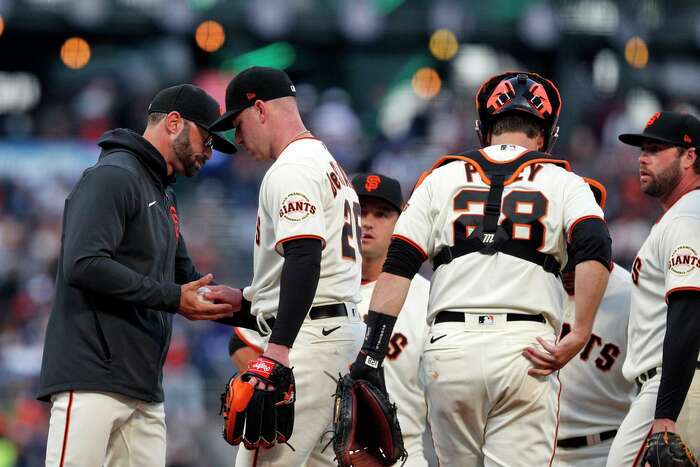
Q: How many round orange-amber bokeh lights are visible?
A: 5